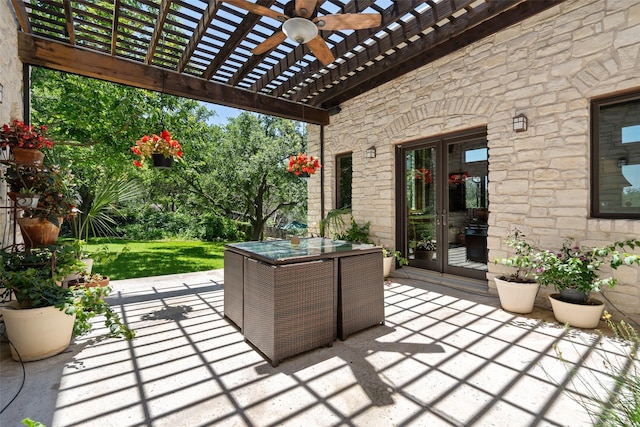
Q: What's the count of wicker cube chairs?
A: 3